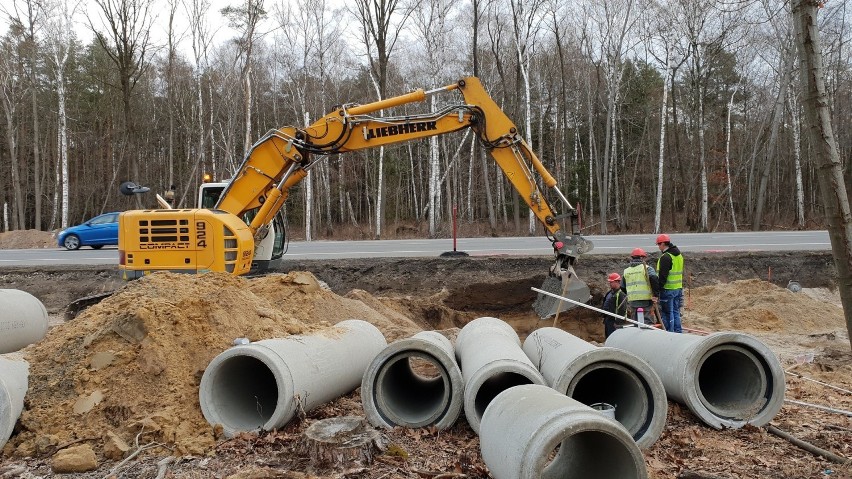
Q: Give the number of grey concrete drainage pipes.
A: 8